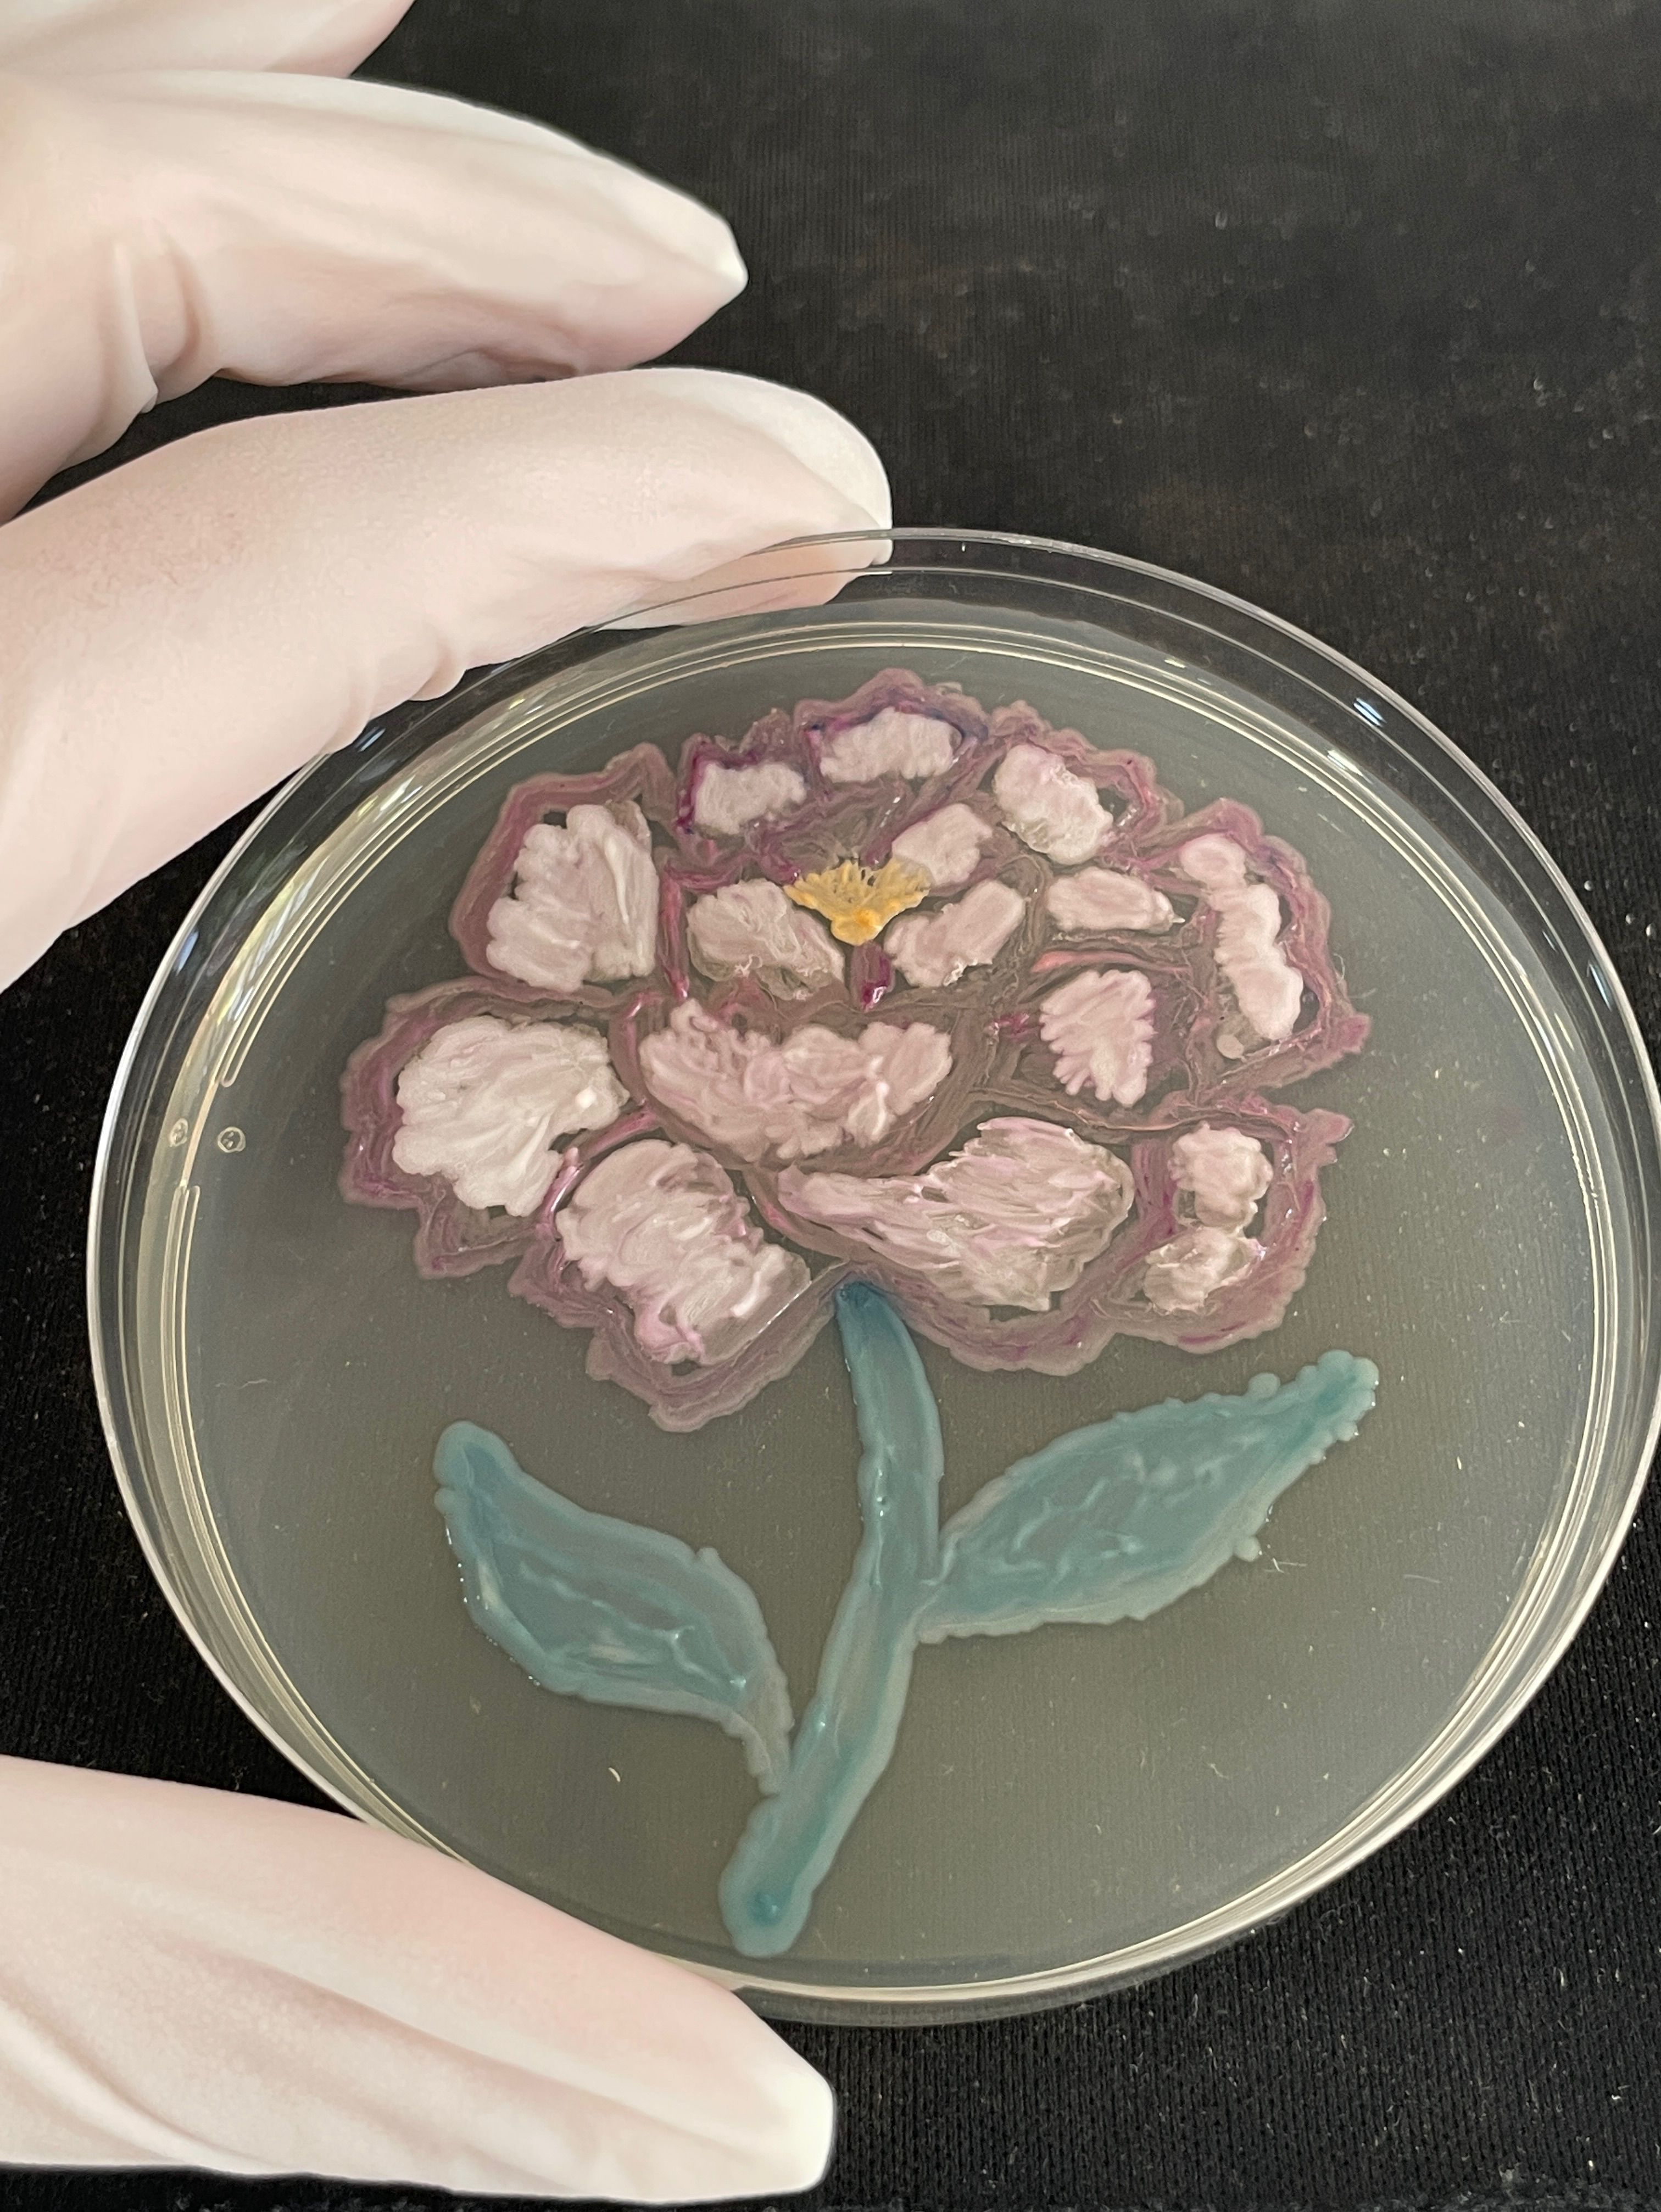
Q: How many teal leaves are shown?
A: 2